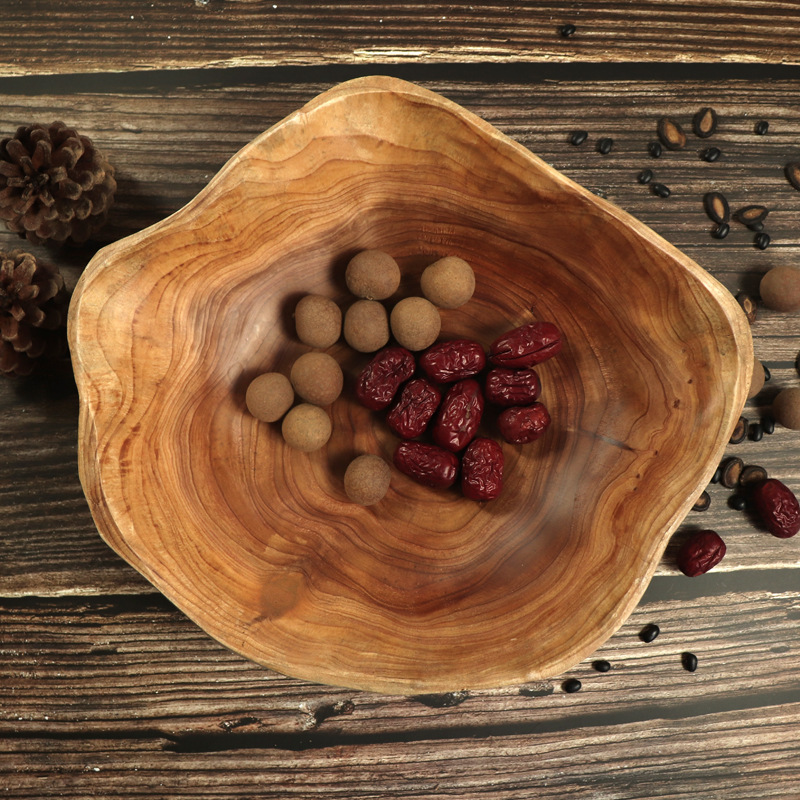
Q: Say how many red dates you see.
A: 11